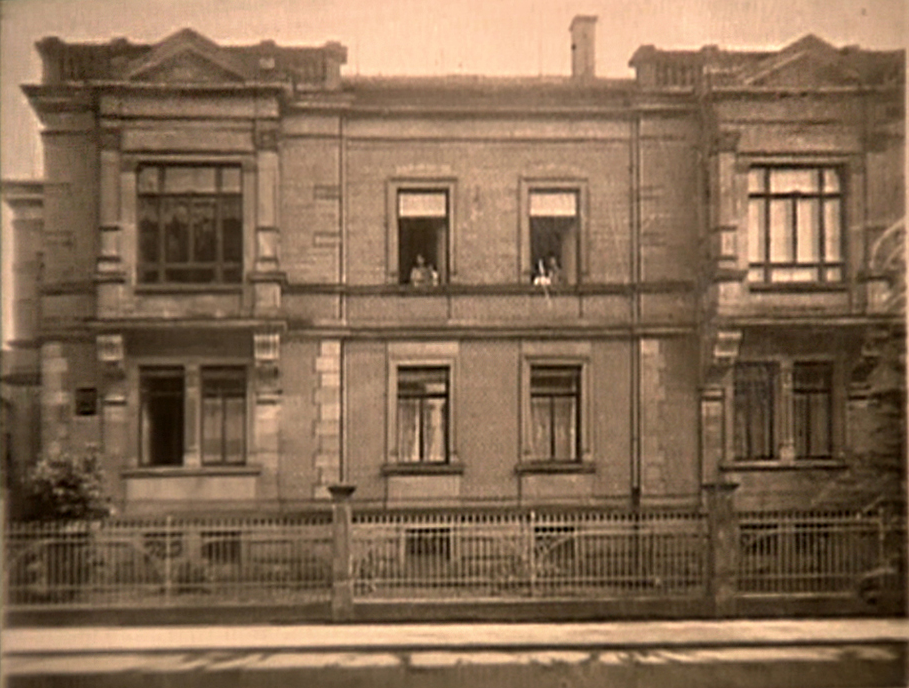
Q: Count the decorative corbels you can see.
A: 4